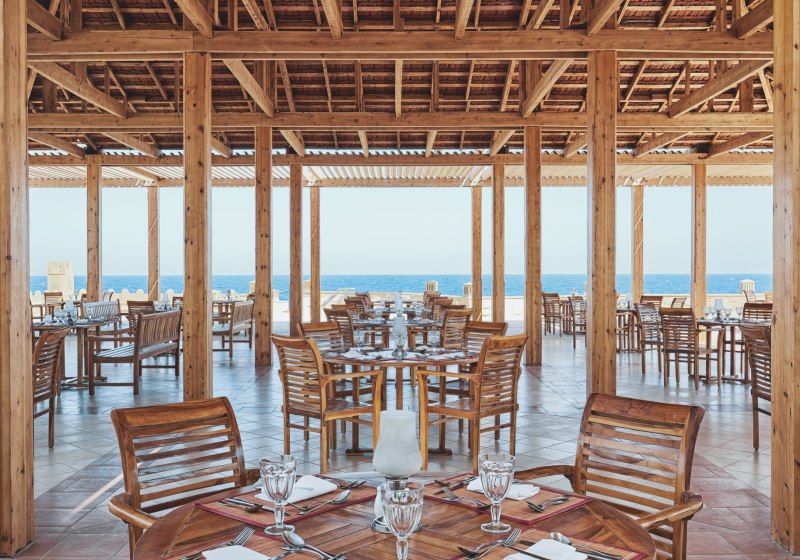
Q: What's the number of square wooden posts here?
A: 14